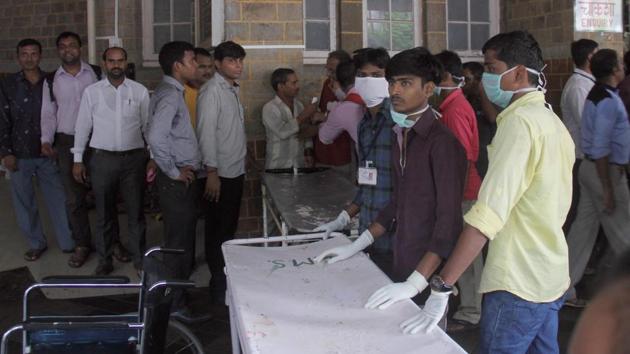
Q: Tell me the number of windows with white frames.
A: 4